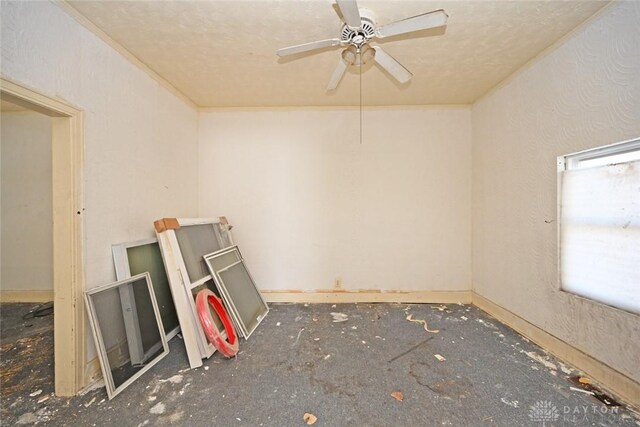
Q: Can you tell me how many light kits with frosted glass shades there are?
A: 1